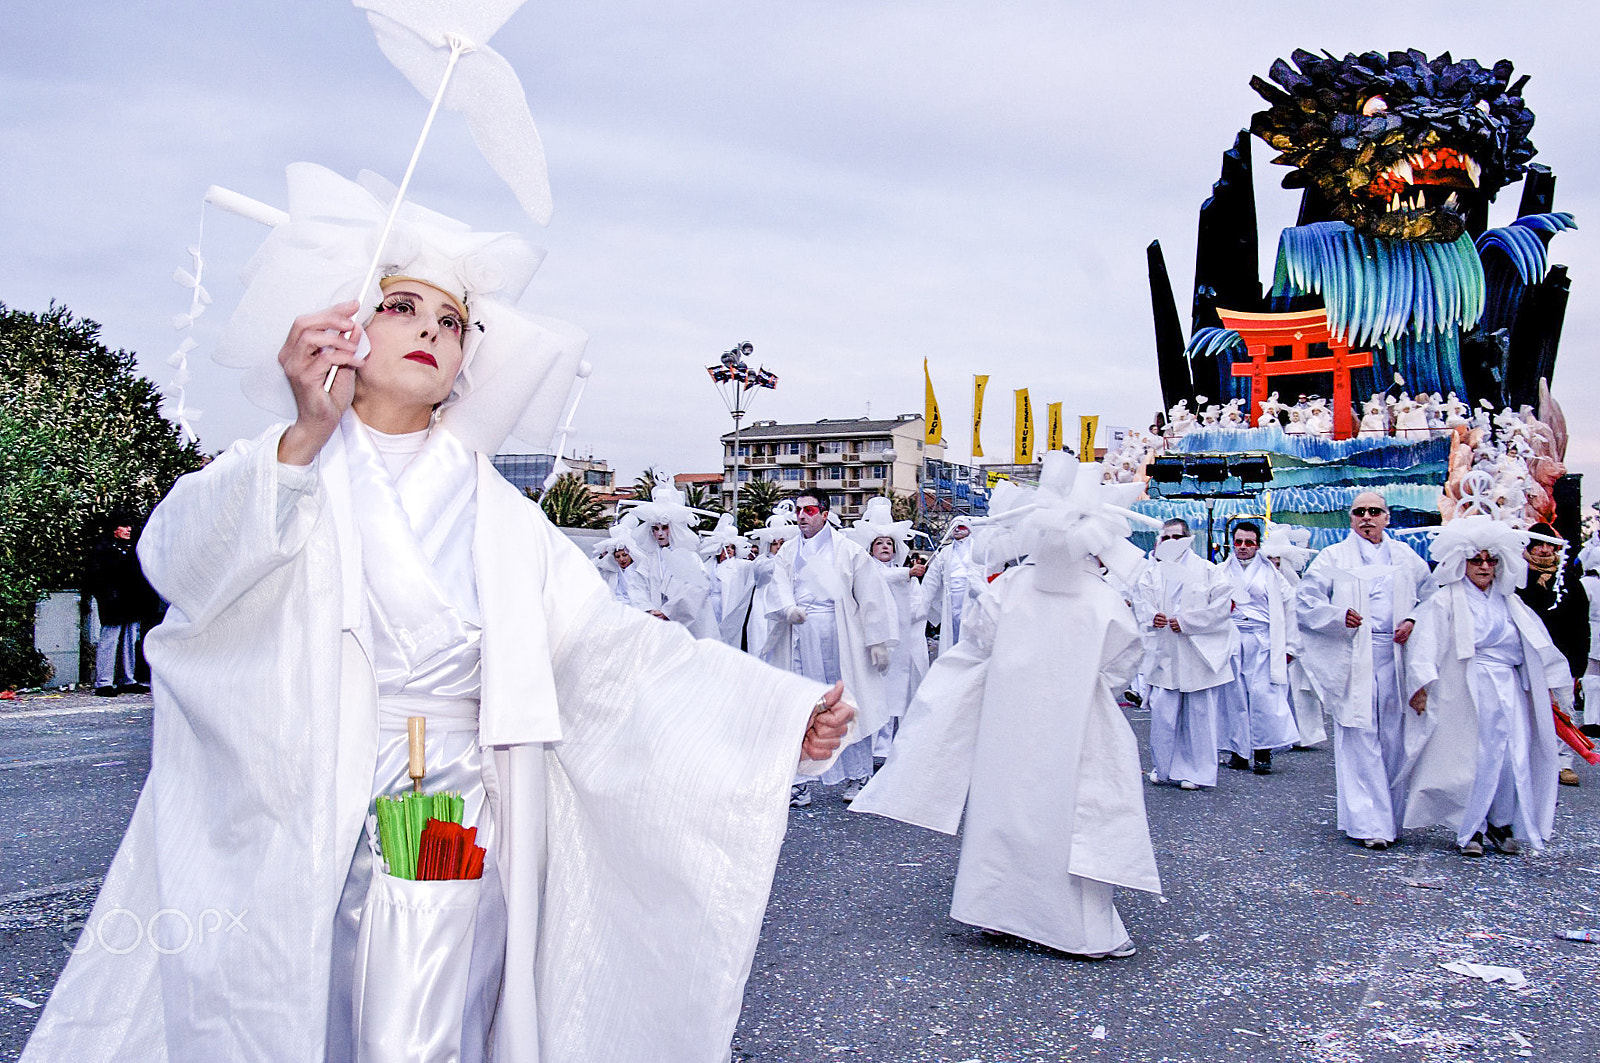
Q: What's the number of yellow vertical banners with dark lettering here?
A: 5